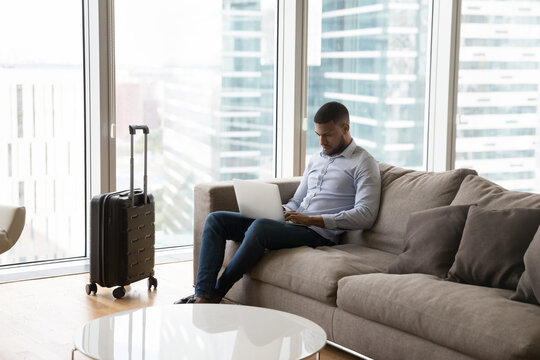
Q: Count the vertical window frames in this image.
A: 3